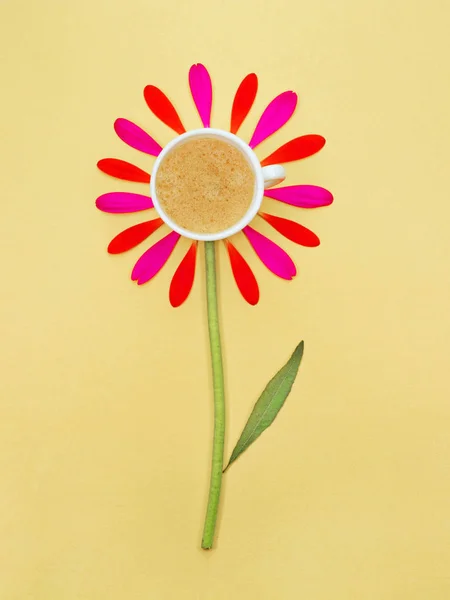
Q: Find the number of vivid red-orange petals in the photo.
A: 8